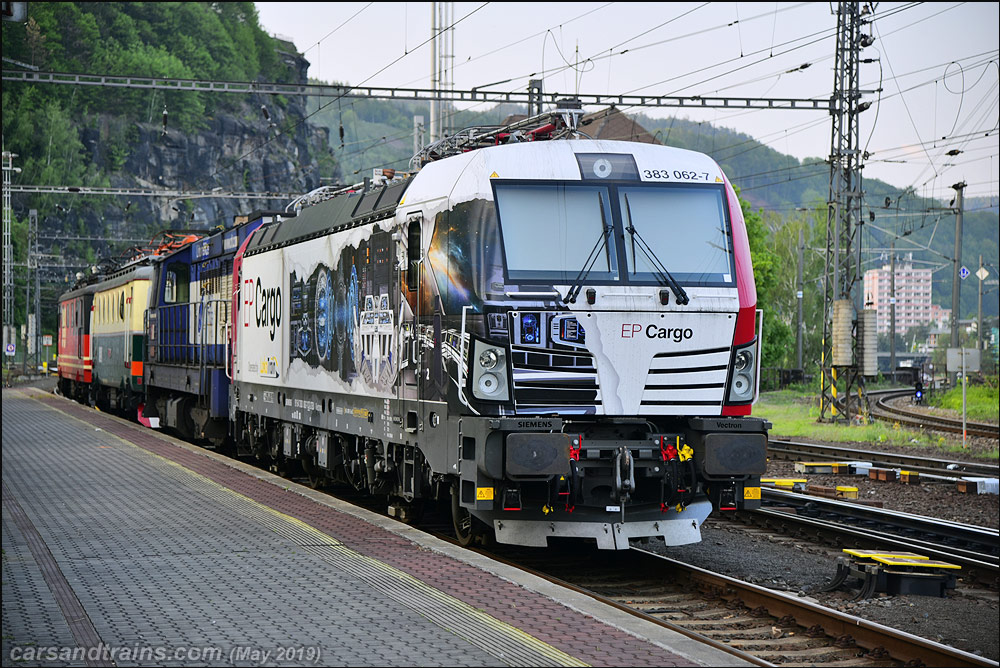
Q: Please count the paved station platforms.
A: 1